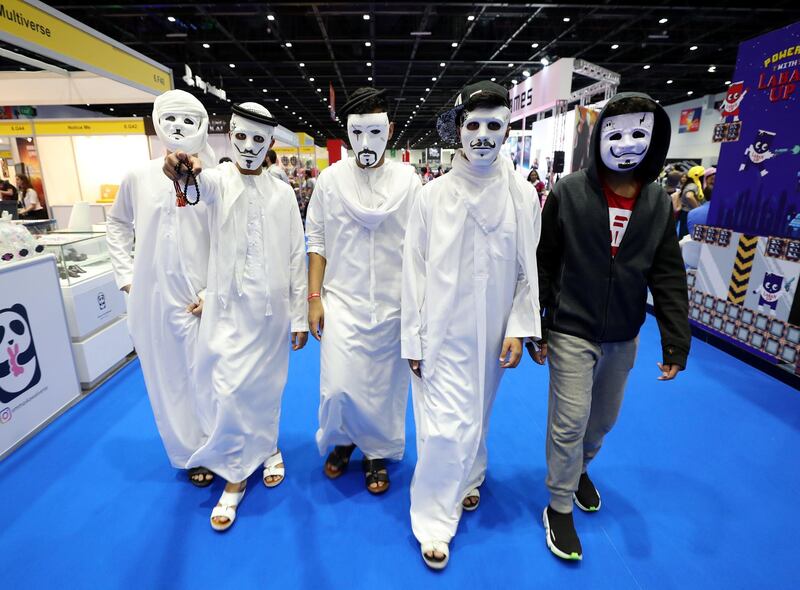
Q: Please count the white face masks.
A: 5